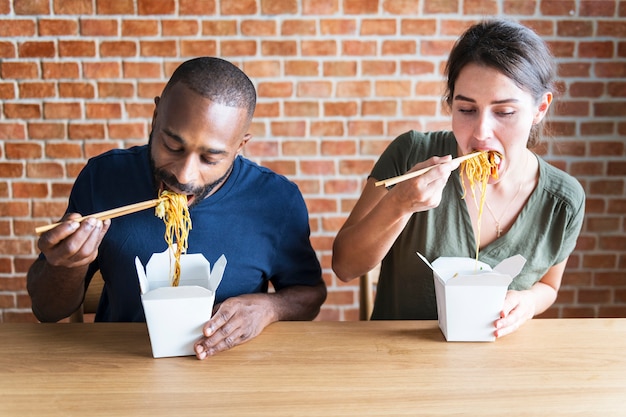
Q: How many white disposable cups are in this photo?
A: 2